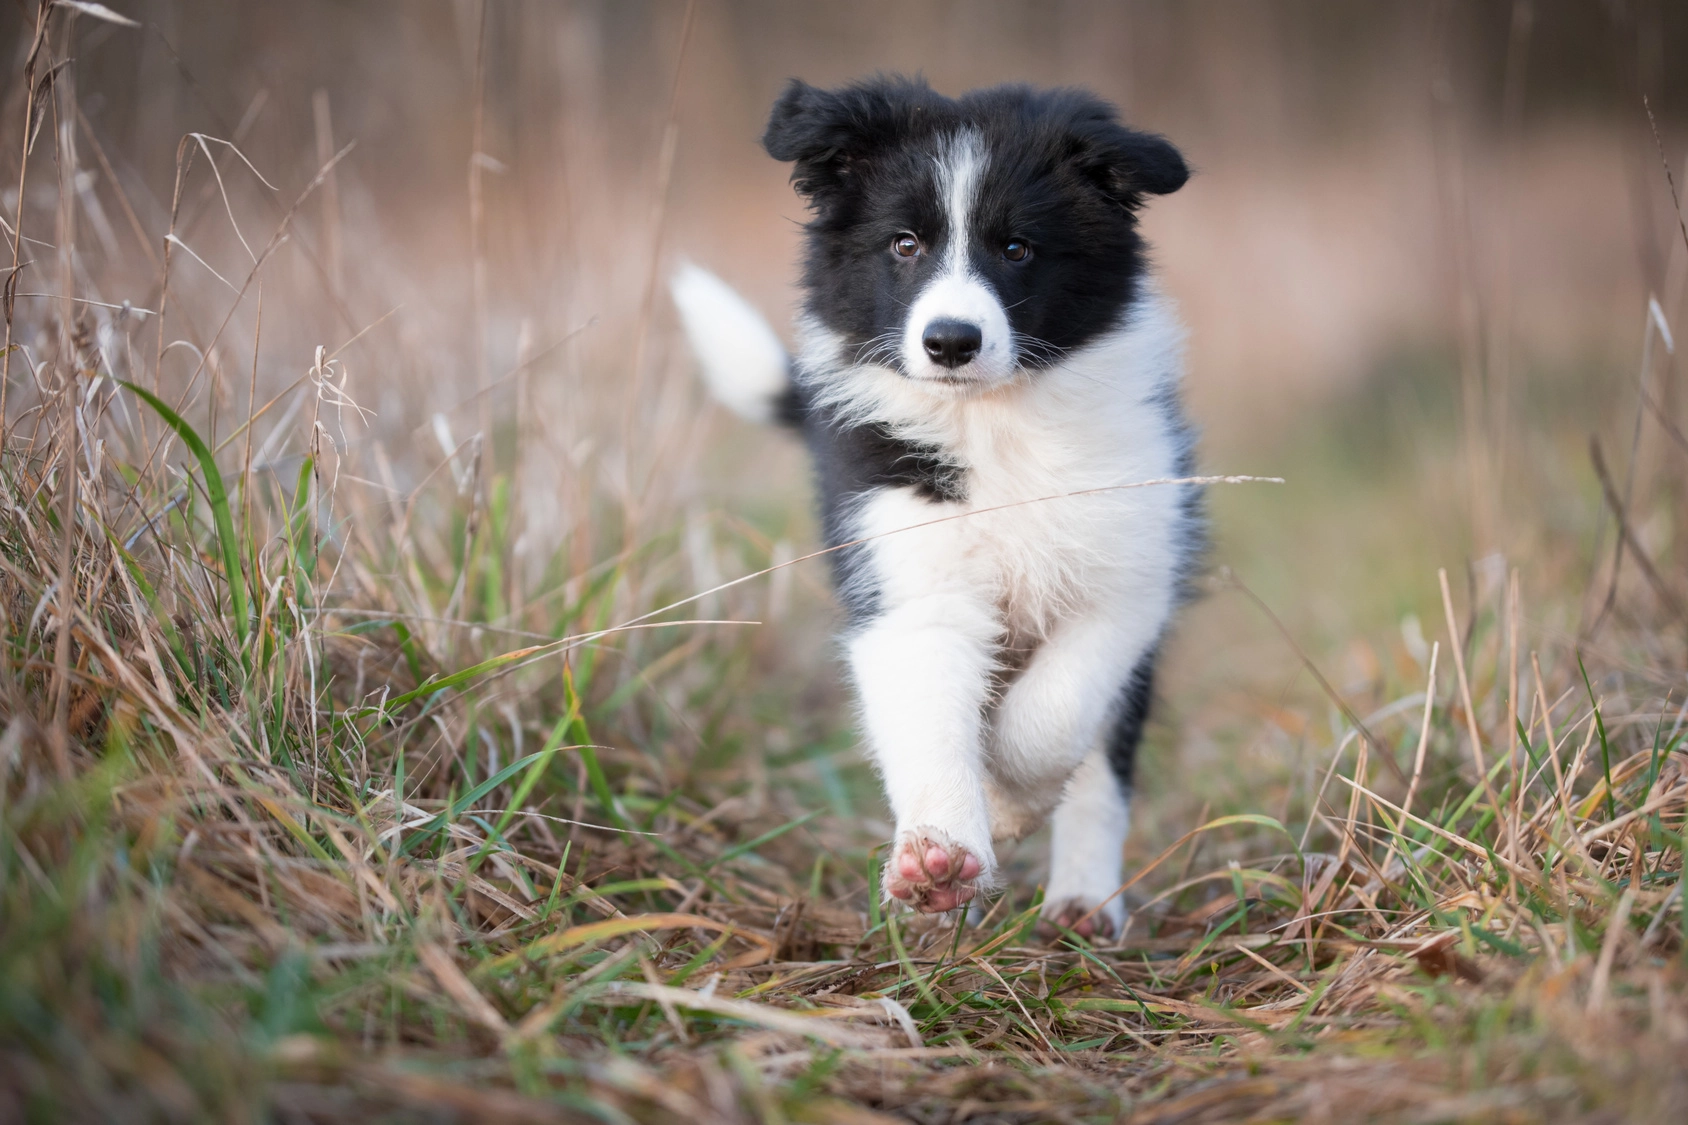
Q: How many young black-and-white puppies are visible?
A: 1